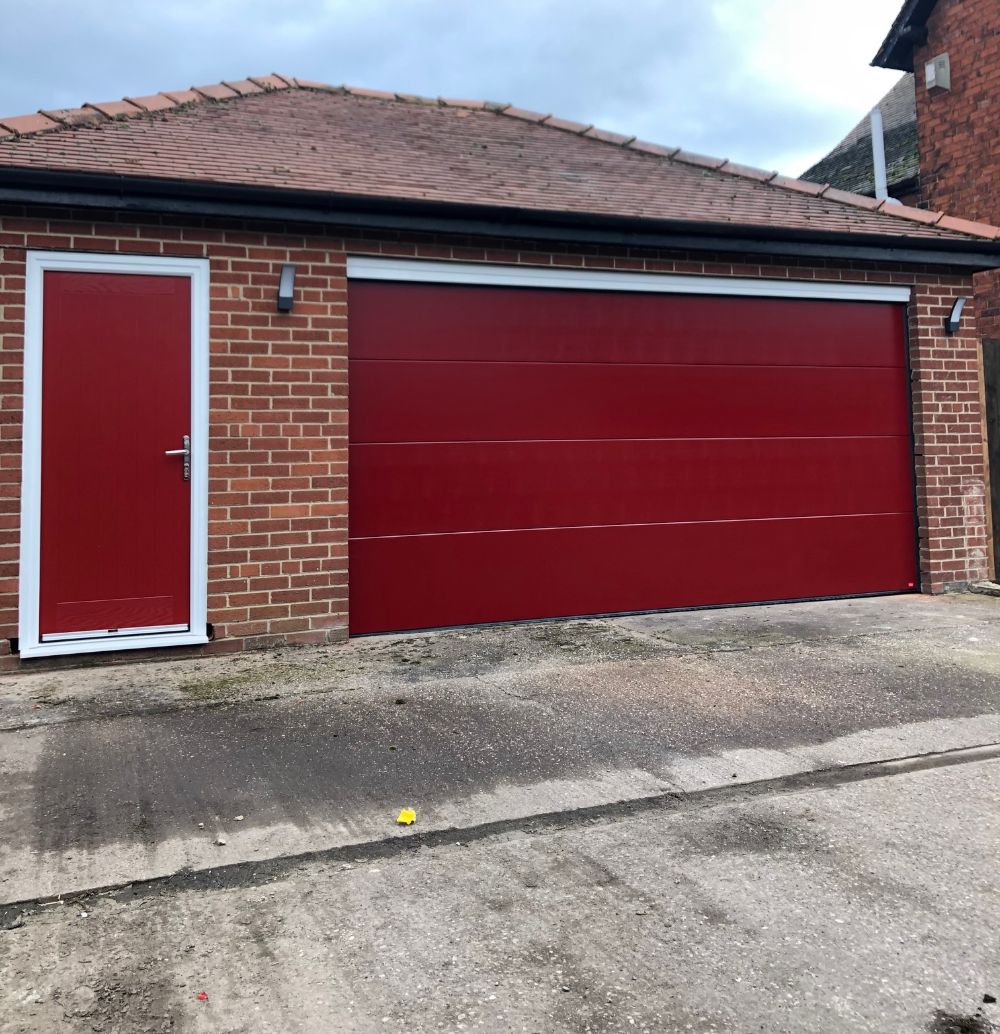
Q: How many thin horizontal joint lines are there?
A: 3